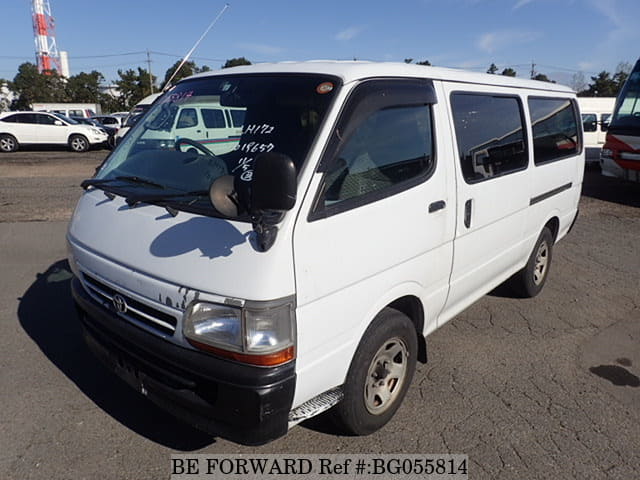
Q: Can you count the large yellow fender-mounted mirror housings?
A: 0